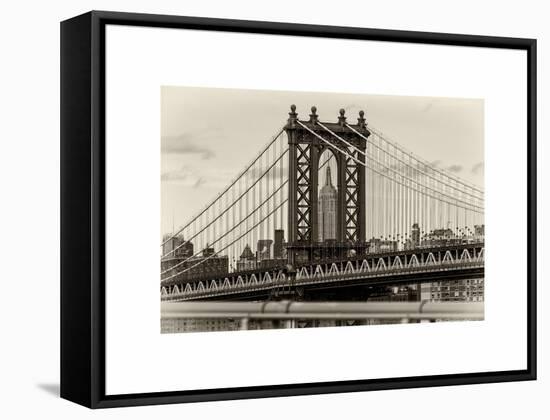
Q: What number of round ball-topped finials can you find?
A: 4